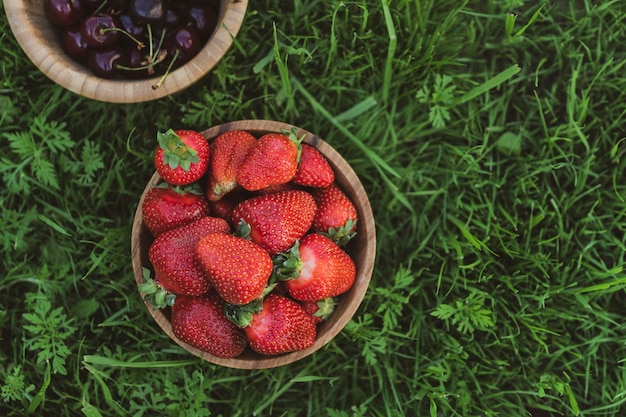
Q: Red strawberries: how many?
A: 13